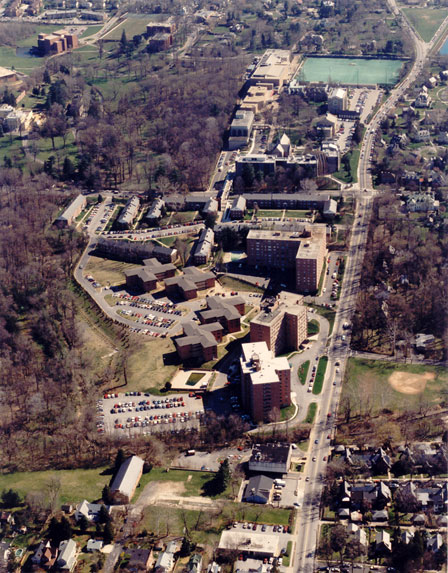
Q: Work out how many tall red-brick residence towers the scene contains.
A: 3